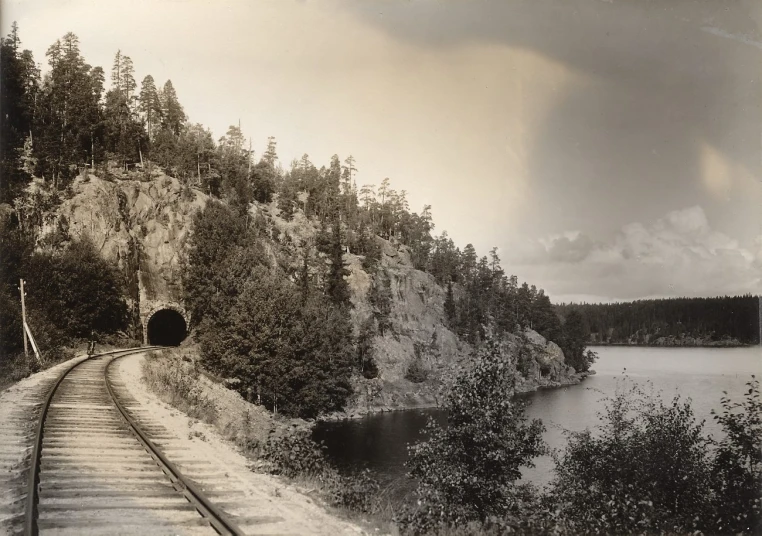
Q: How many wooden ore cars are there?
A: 0